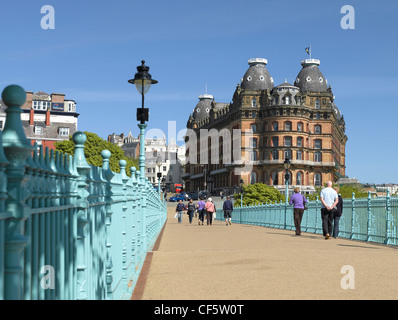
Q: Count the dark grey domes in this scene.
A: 4